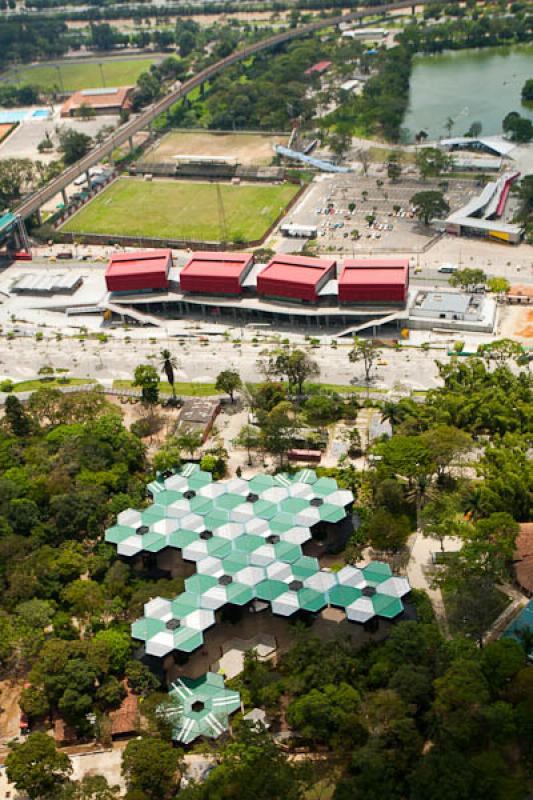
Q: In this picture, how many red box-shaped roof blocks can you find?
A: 4